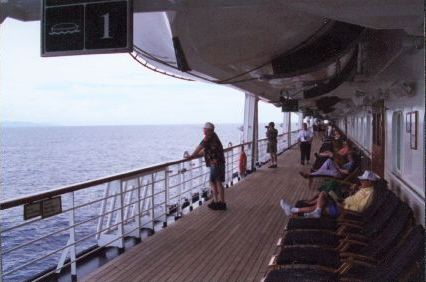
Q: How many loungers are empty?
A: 4